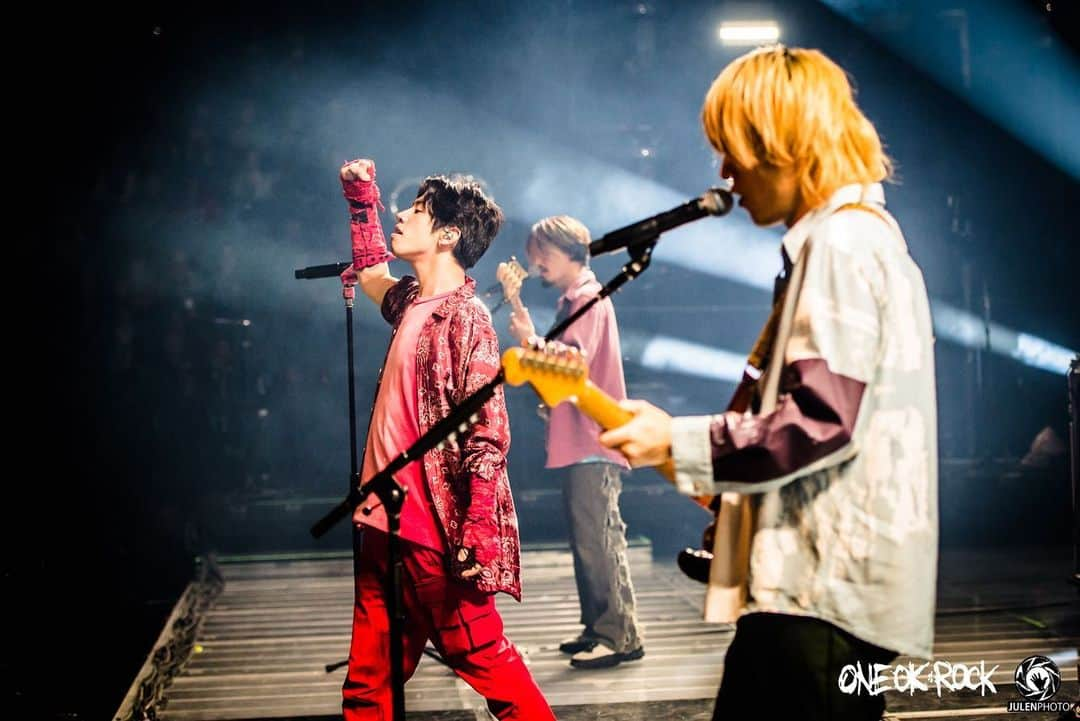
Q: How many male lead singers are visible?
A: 1